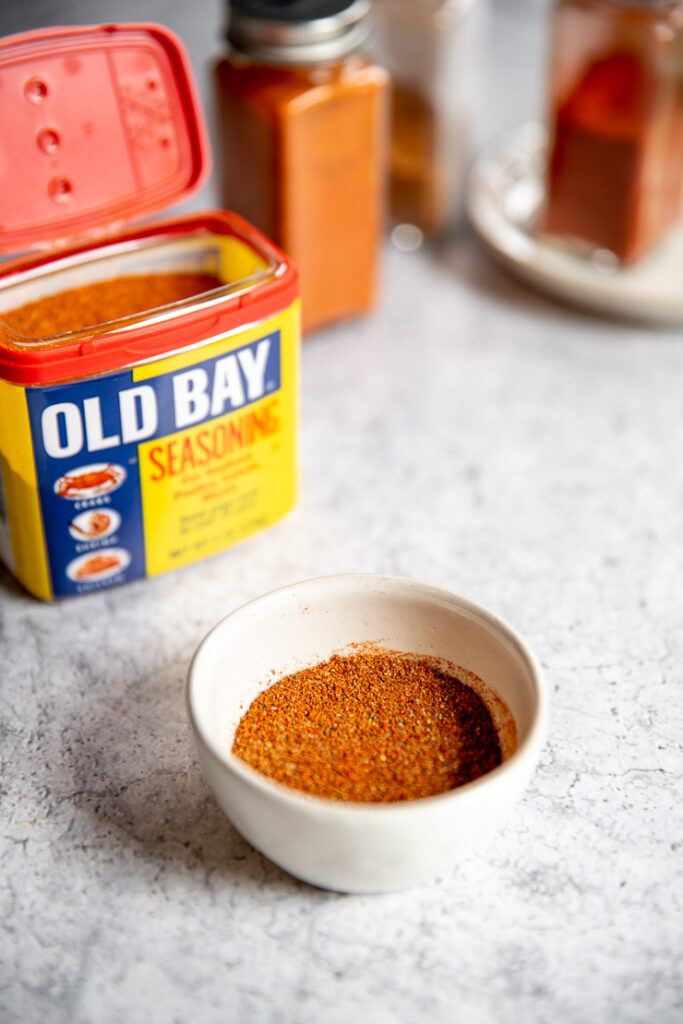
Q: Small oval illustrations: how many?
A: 3